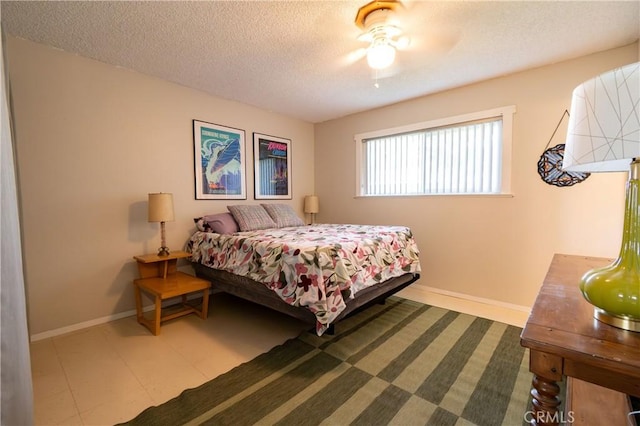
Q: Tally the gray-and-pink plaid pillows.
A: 2